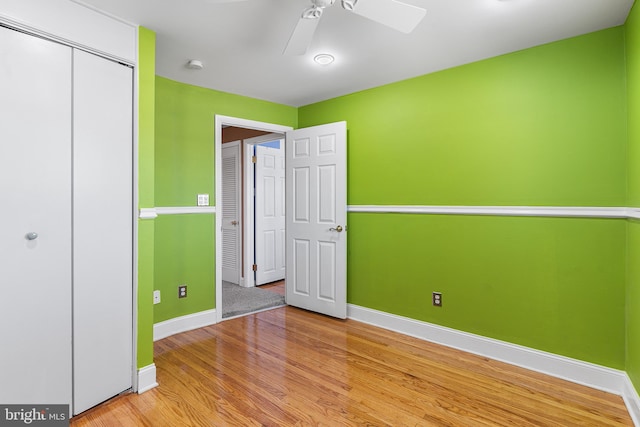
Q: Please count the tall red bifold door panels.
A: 0